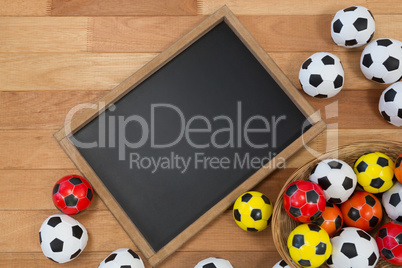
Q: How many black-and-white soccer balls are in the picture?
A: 11